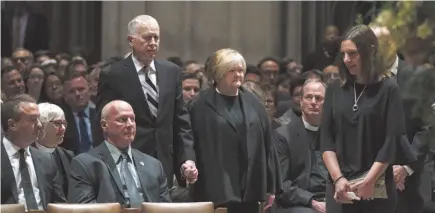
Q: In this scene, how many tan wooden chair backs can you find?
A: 3